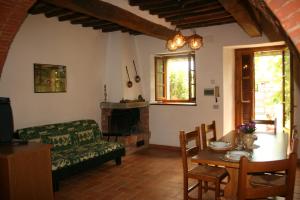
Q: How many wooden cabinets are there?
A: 1